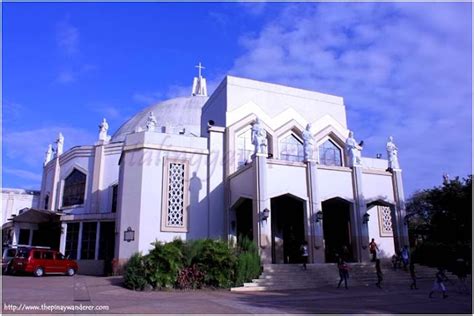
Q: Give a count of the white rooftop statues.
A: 8